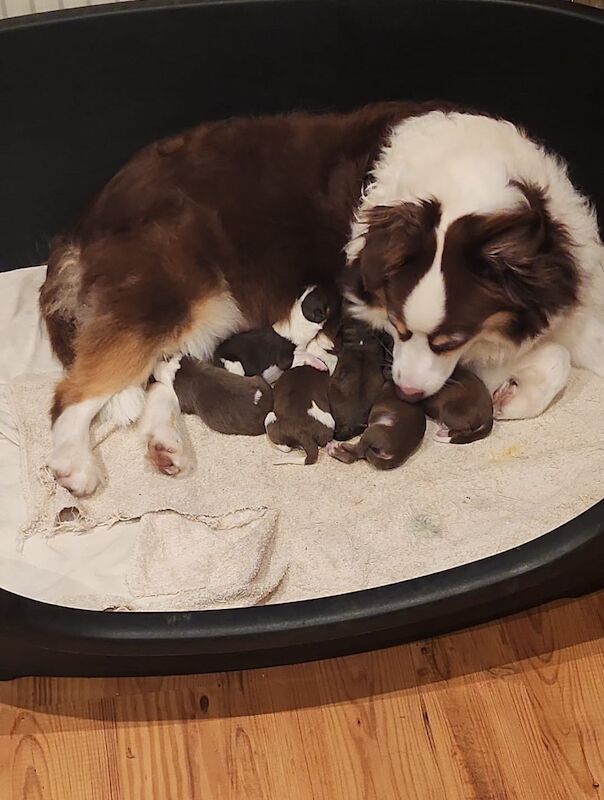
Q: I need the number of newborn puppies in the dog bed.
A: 6